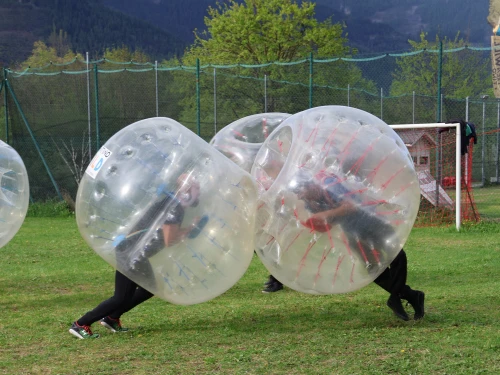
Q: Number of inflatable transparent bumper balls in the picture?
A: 4